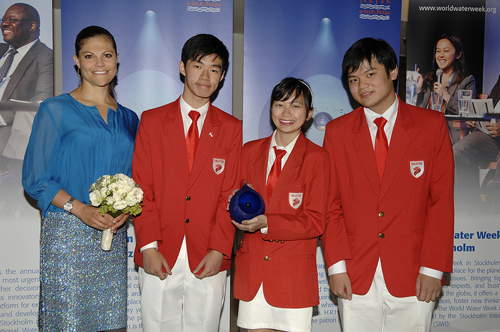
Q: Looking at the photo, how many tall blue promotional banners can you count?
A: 2